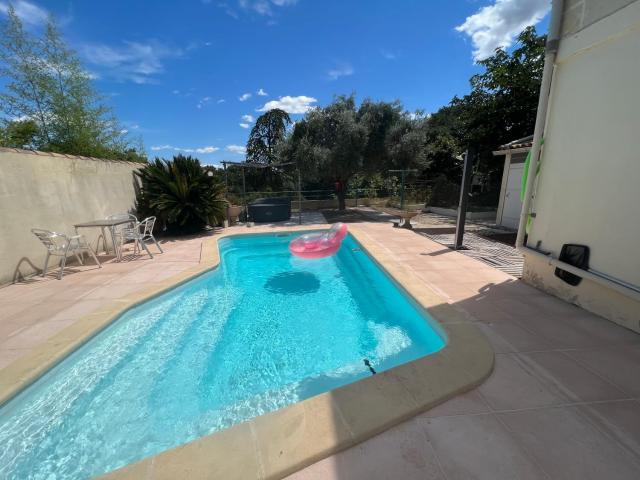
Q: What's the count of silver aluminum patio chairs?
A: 3